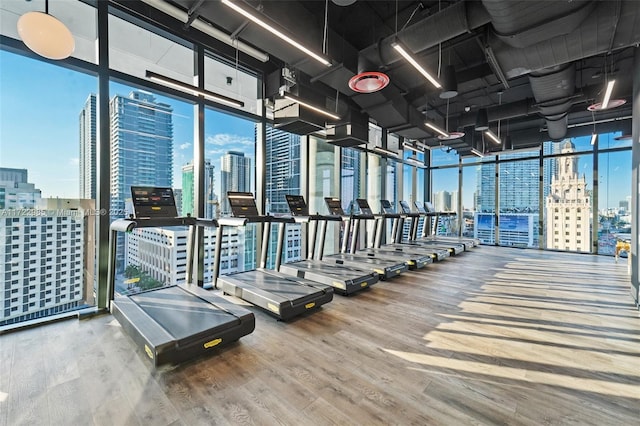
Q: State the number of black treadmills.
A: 9